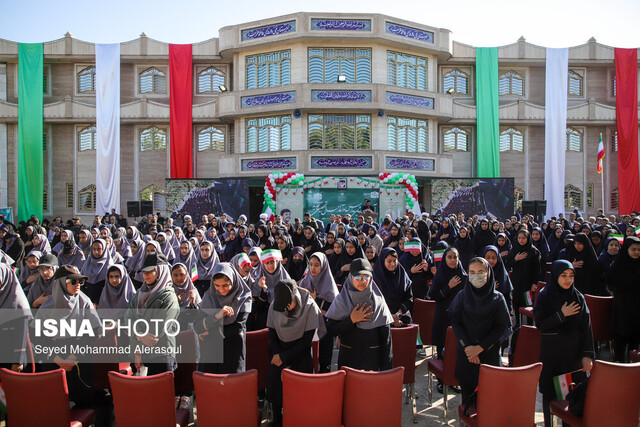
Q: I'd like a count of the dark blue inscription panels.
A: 9